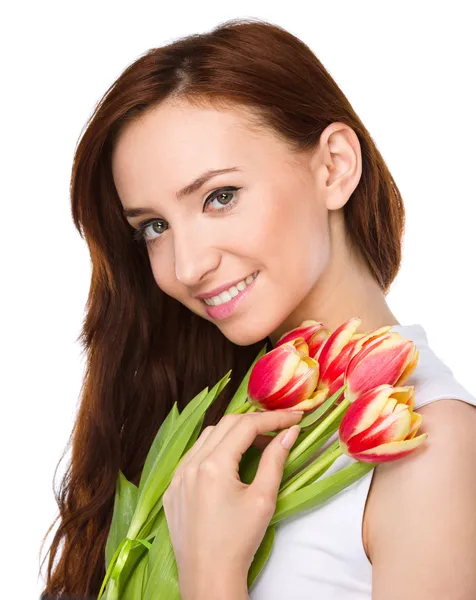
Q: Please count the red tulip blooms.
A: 5